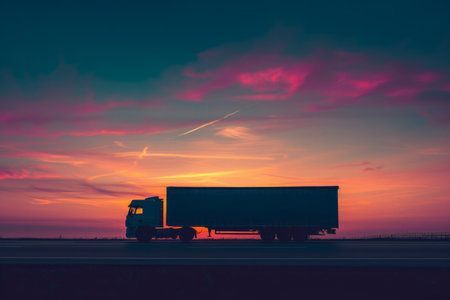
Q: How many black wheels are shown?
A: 5